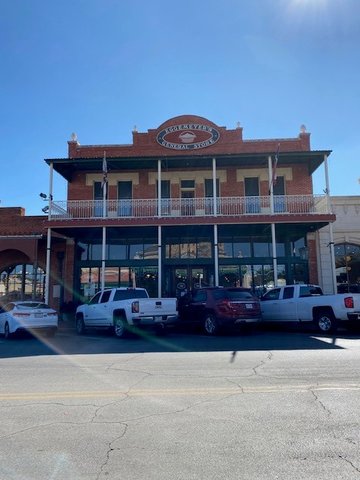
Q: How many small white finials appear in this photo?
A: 4